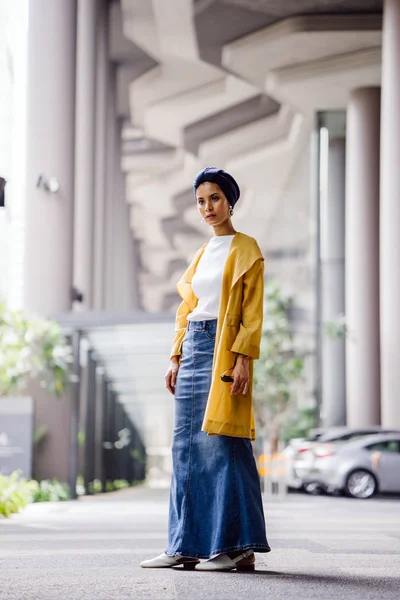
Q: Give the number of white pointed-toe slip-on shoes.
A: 2